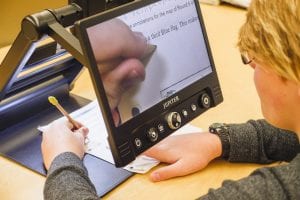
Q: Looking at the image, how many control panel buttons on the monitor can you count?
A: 7